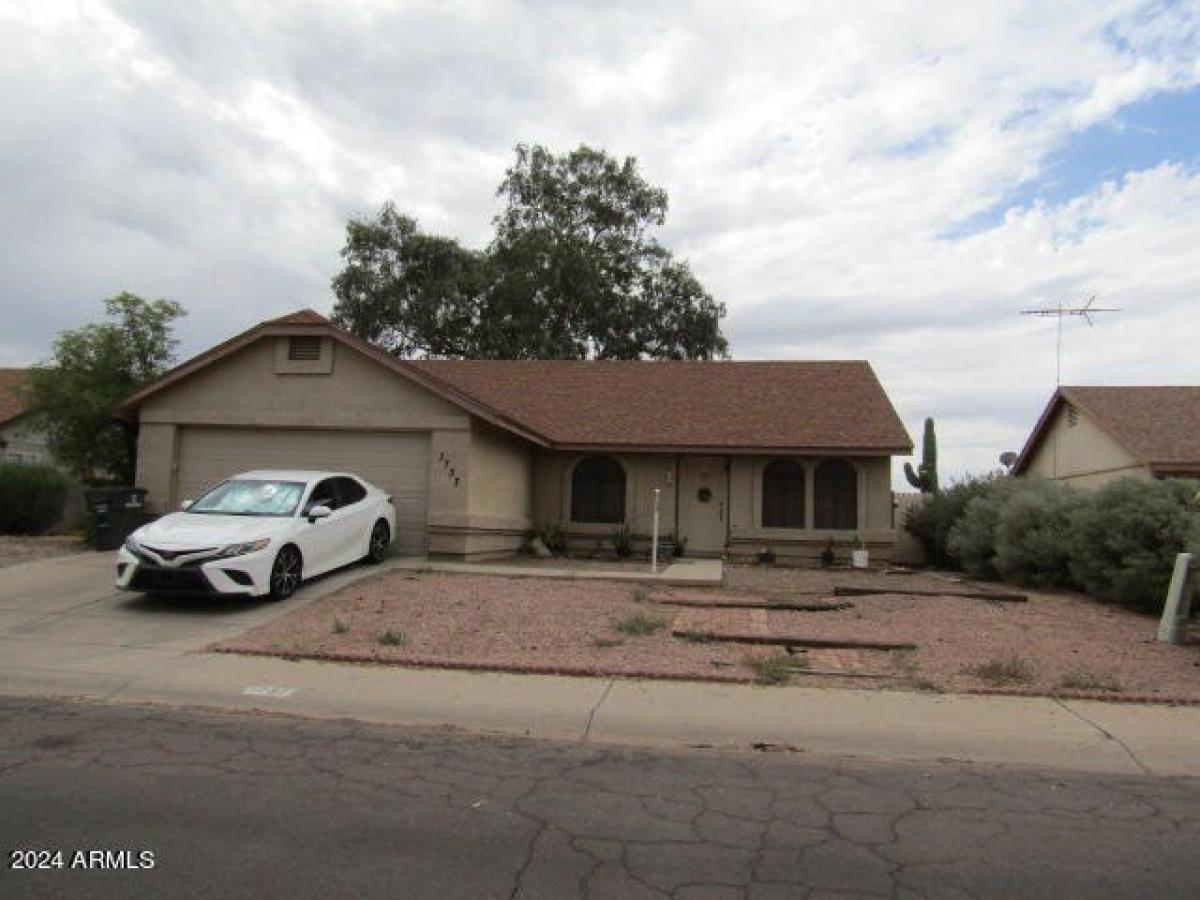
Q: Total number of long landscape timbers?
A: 3